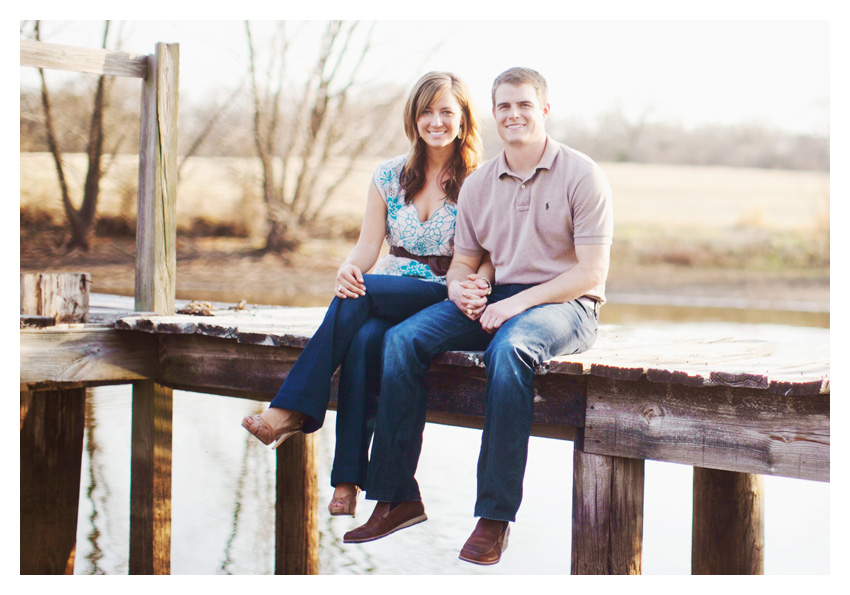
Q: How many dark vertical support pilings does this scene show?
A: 5